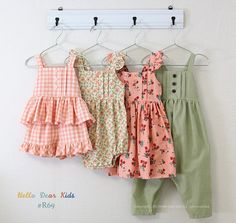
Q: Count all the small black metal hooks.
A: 4